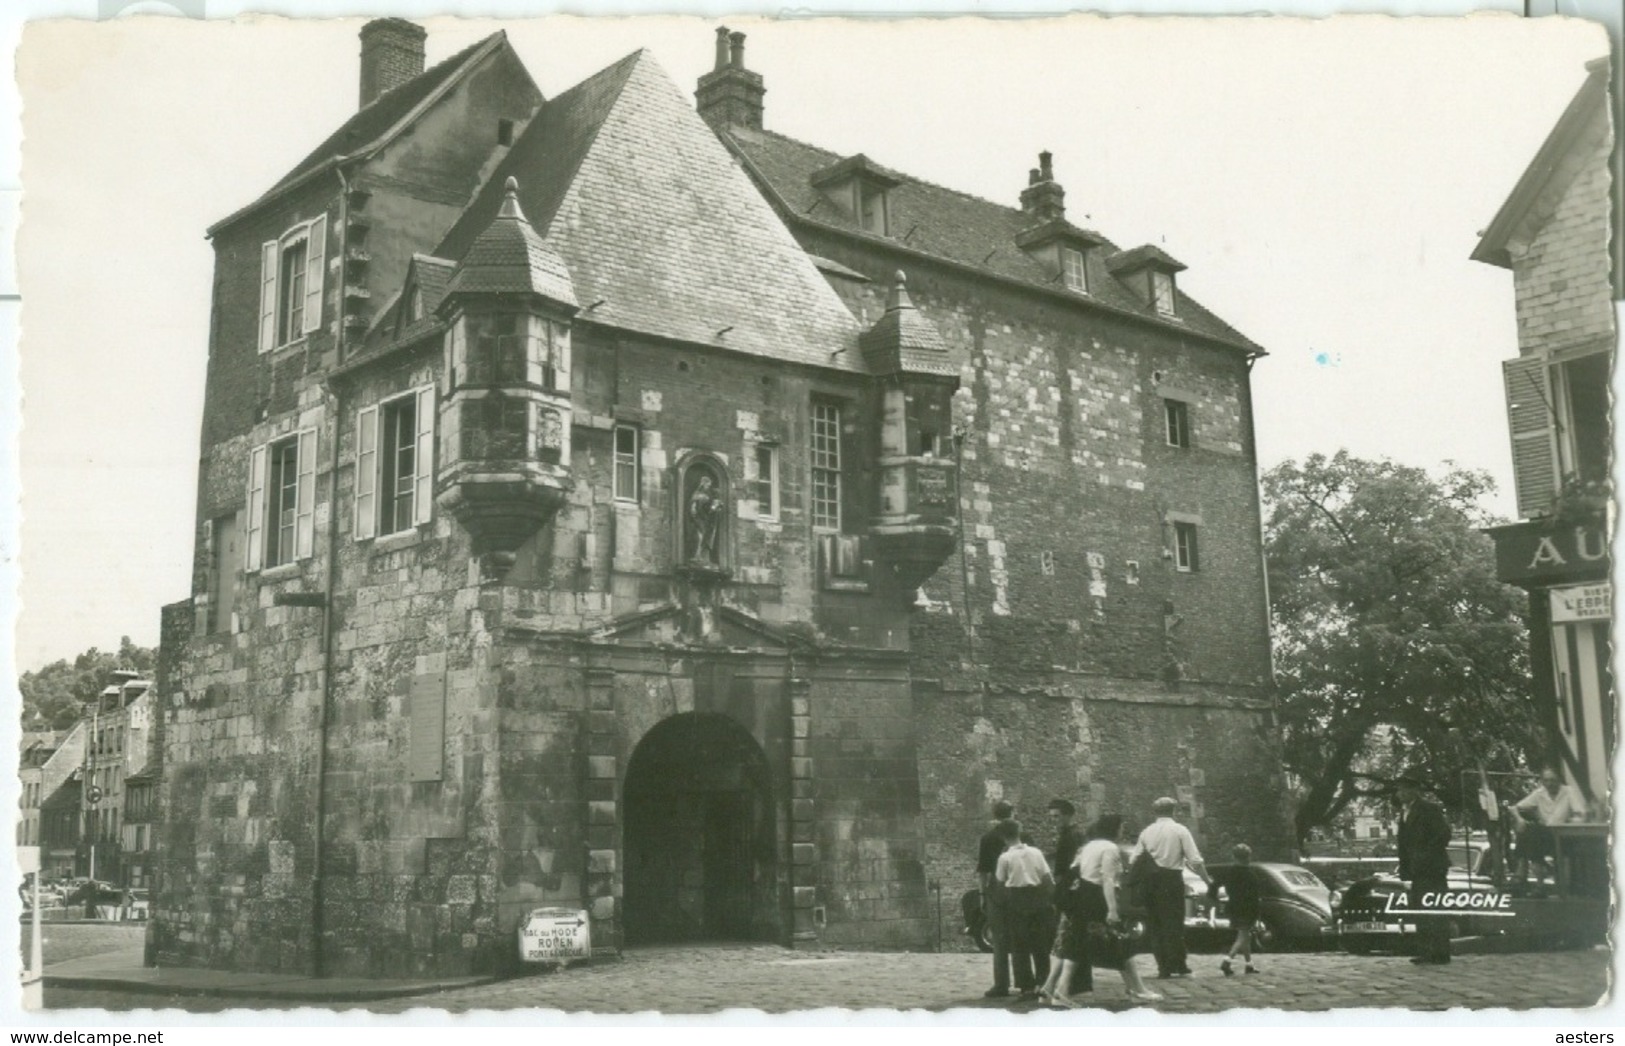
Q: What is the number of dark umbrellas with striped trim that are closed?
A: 0